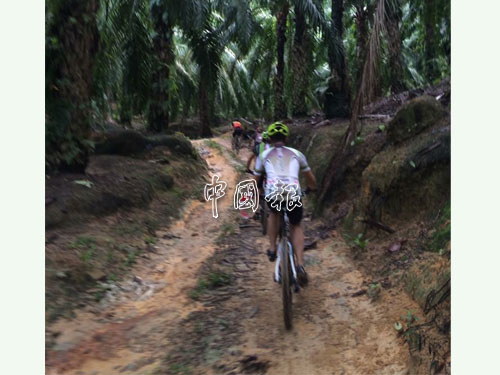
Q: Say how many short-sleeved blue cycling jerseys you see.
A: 0